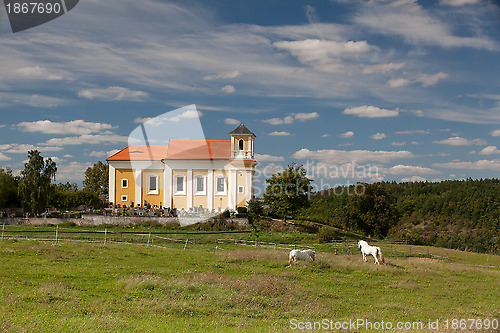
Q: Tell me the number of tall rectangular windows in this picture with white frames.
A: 4